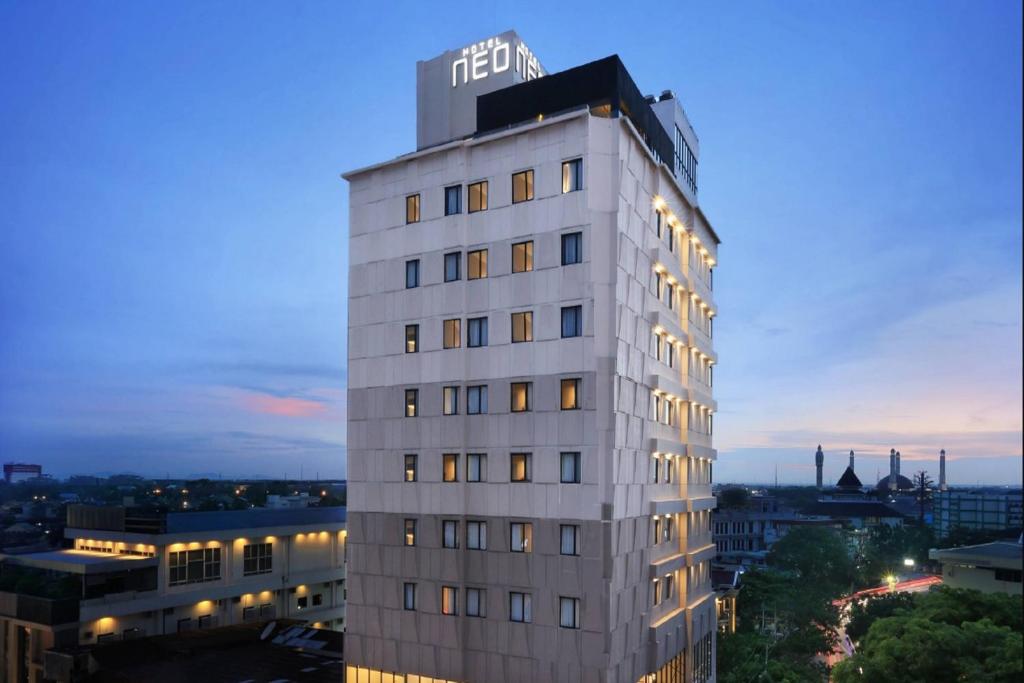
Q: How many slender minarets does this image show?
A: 5